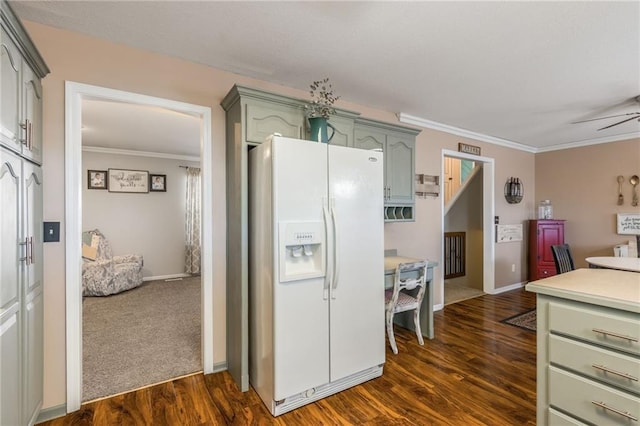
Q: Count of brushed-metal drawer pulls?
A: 3